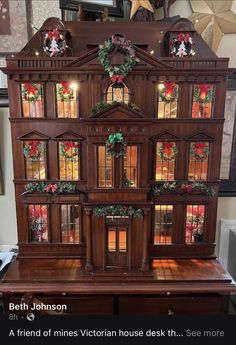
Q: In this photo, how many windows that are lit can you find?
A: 15